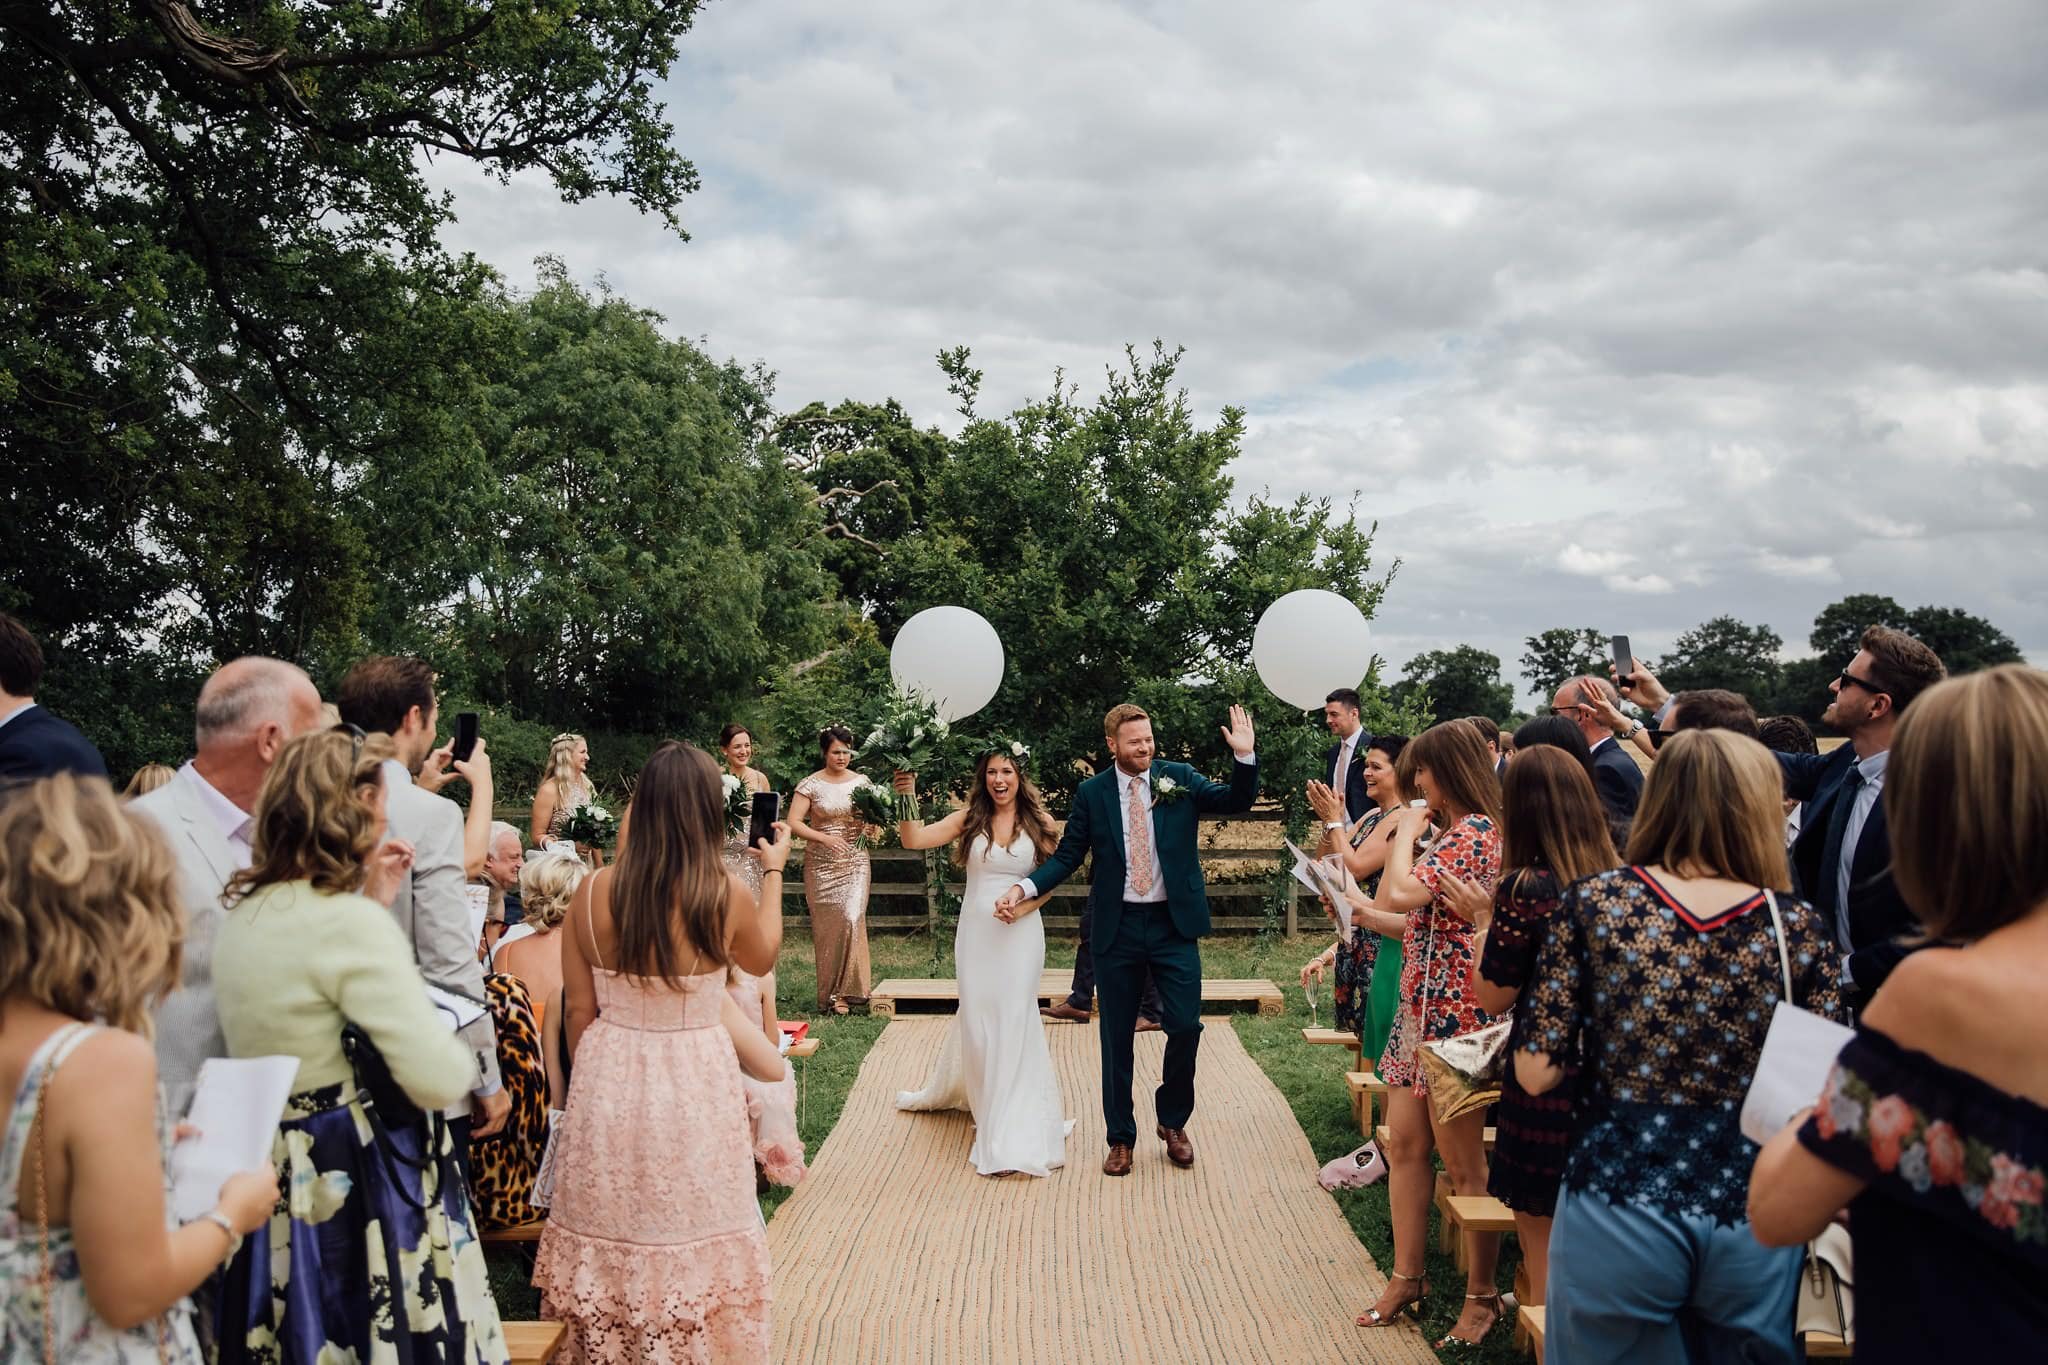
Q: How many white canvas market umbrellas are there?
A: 0